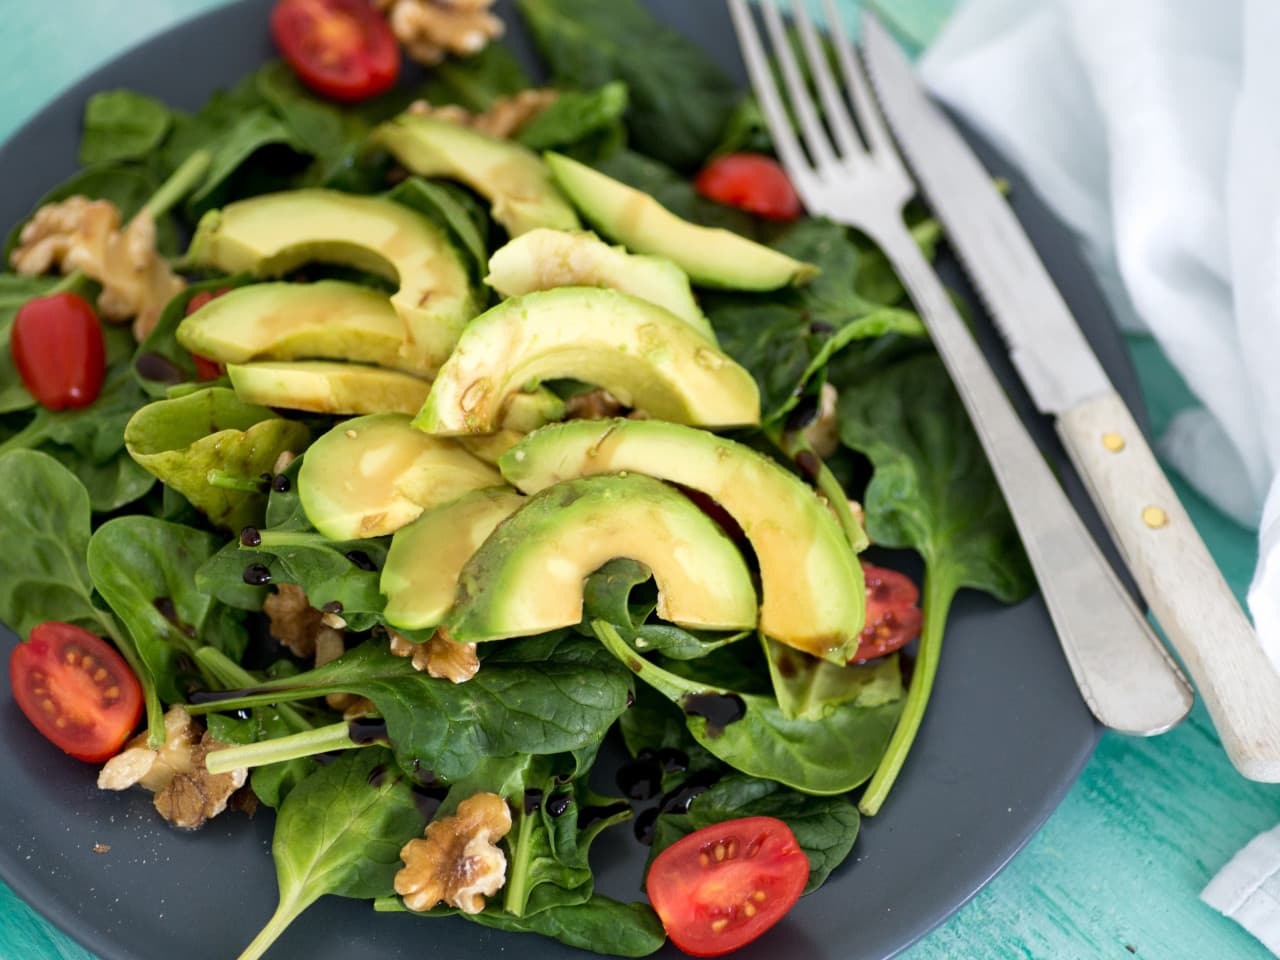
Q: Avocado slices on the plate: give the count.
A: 11